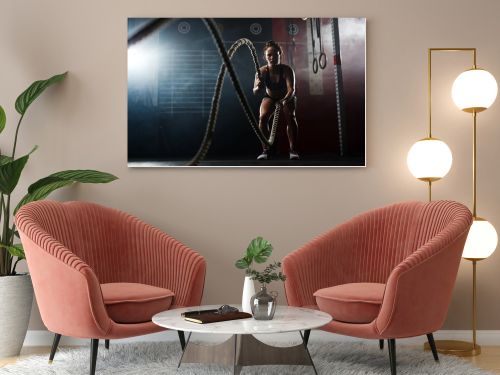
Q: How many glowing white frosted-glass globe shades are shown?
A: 3